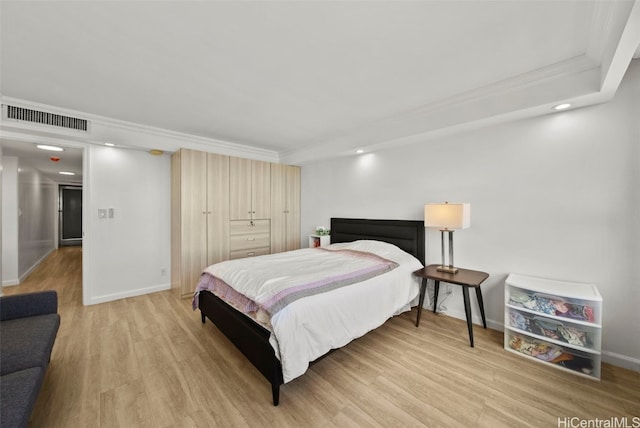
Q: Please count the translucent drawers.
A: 3